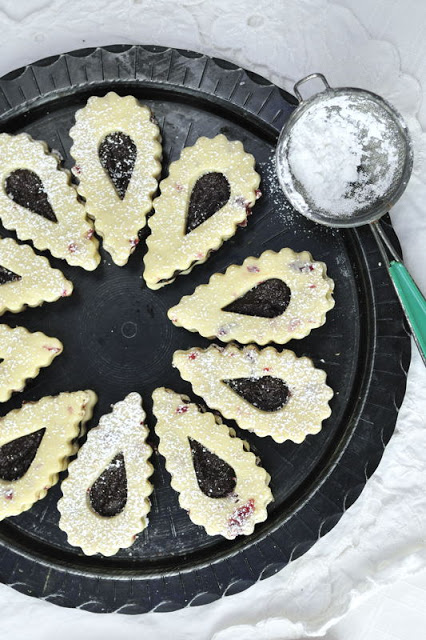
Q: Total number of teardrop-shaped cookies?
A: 10